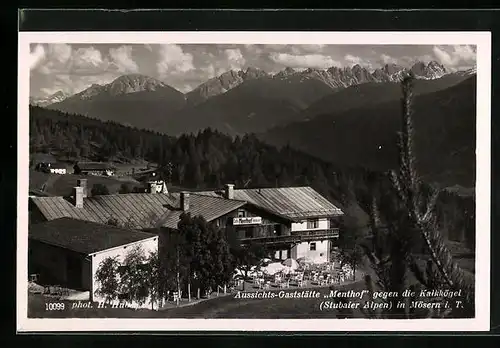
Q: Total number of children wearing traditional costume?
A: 0